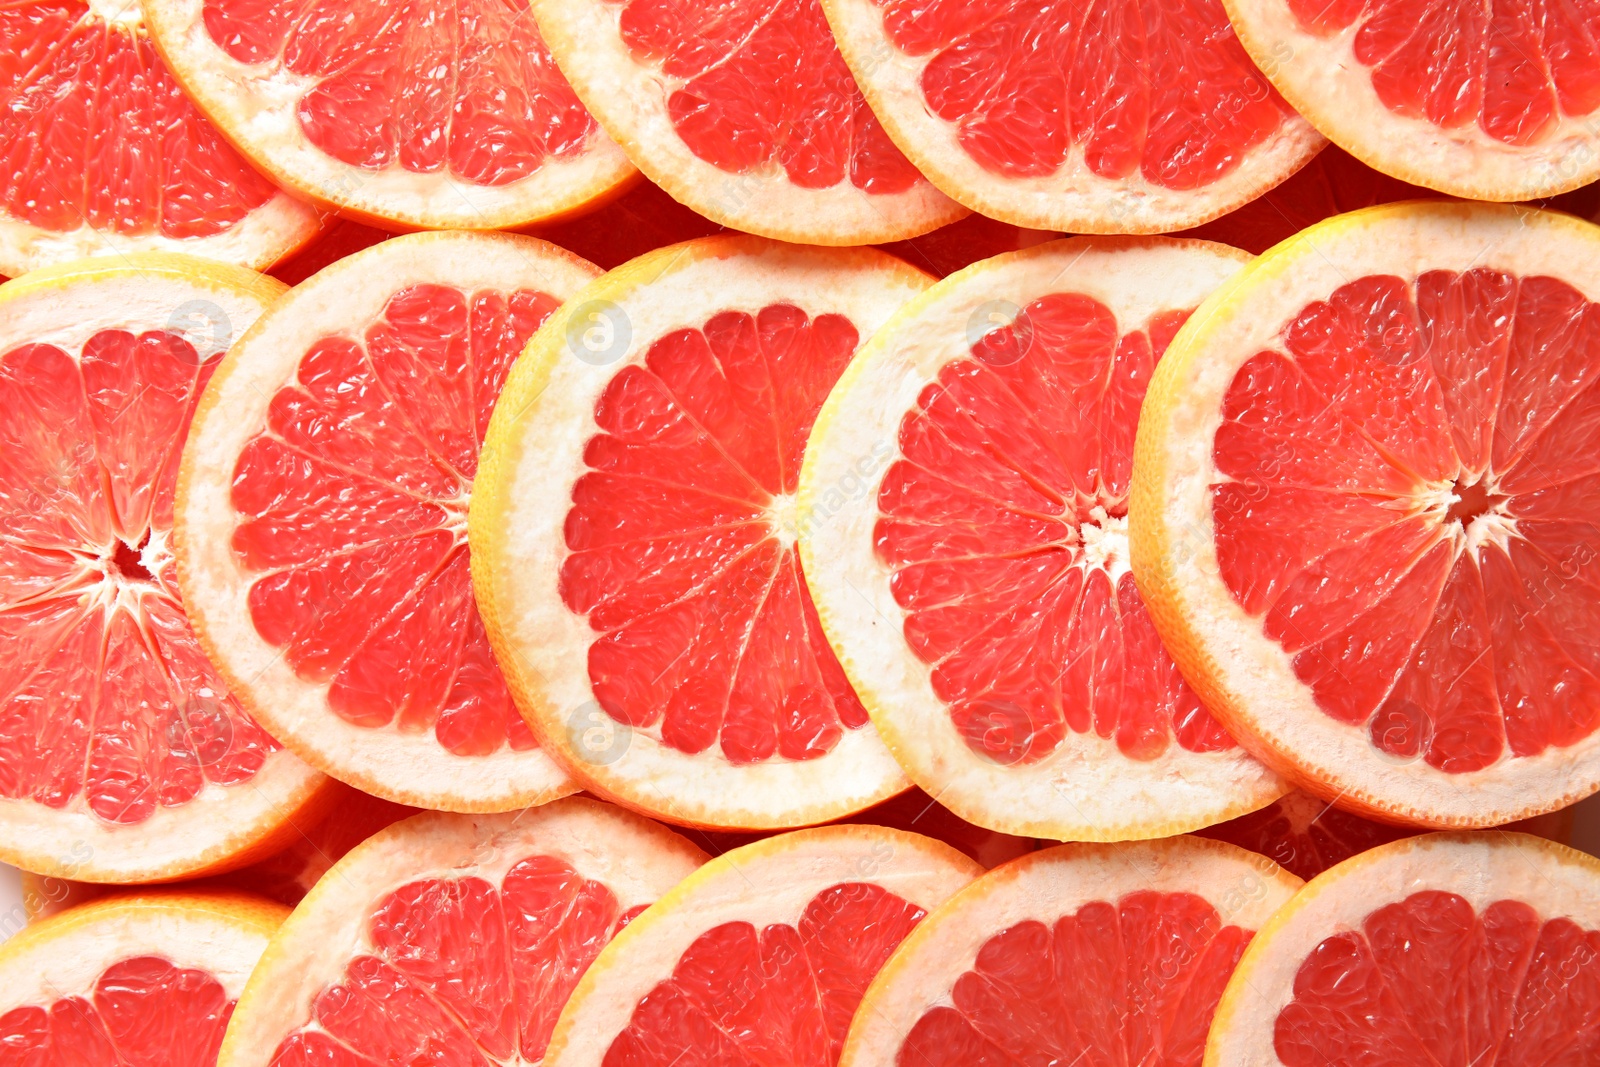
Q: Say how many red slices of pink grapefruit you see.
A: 15